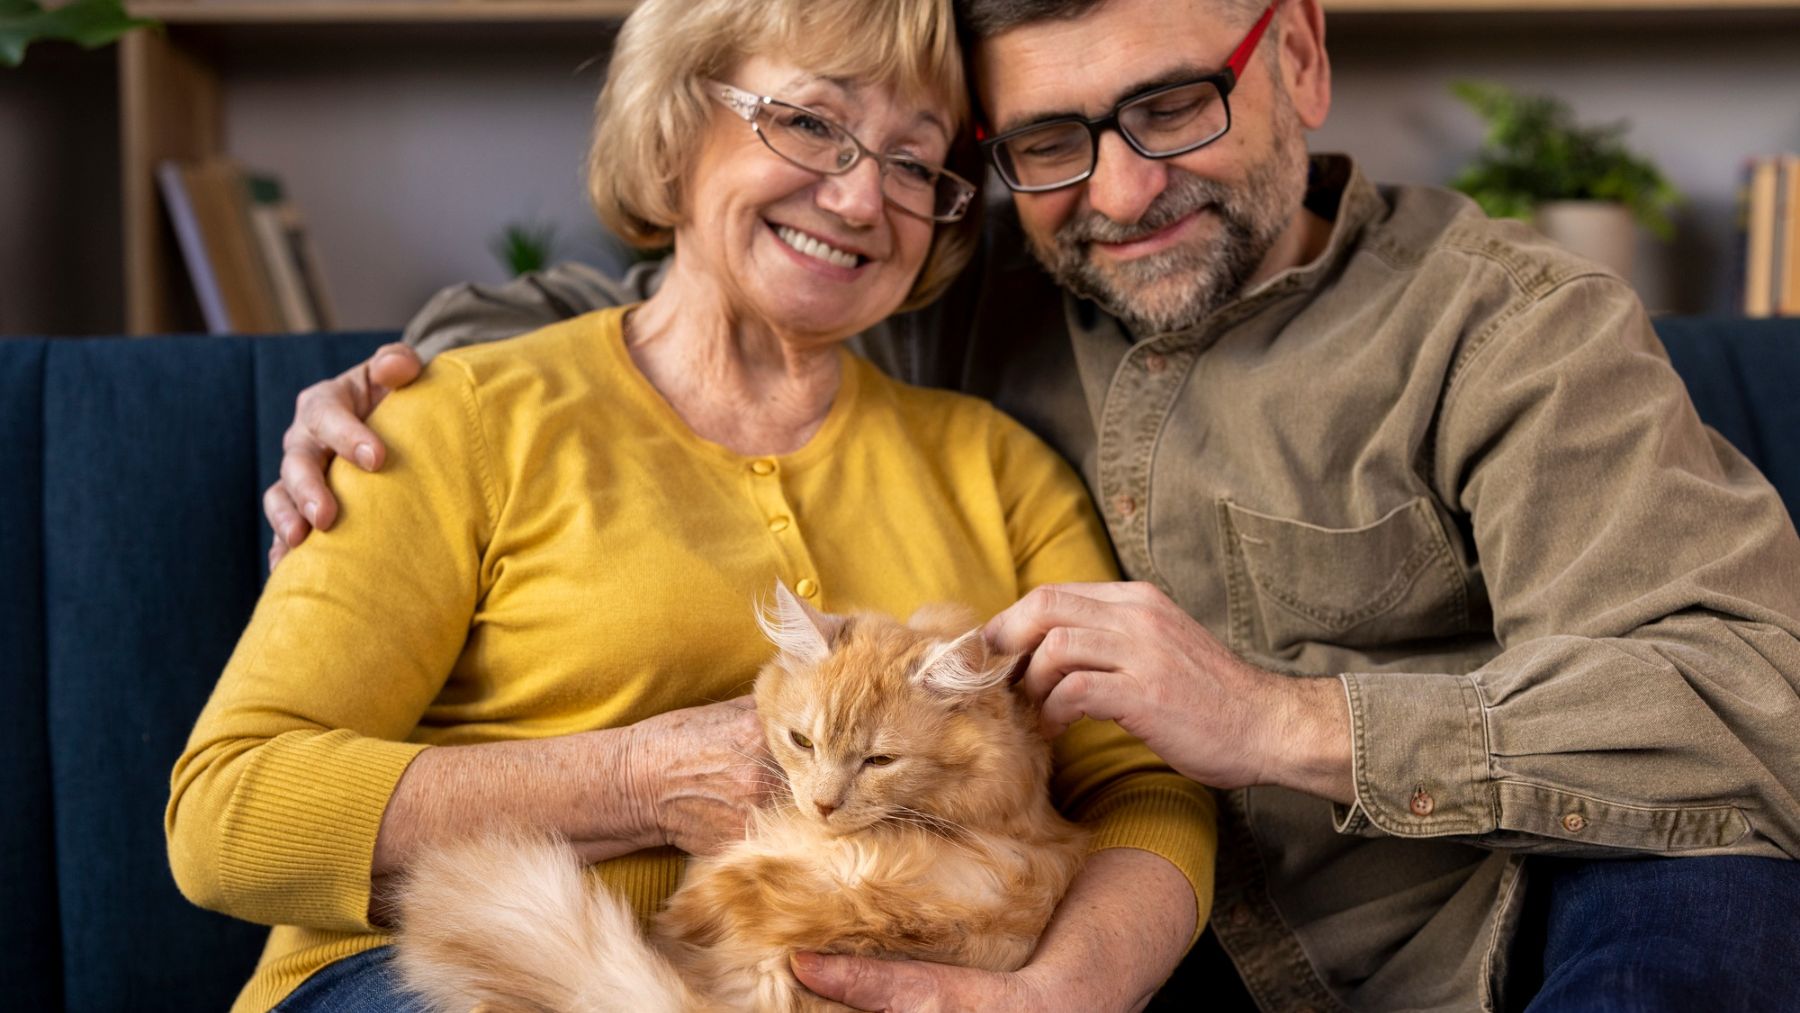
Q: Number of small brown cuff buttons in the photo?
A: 2